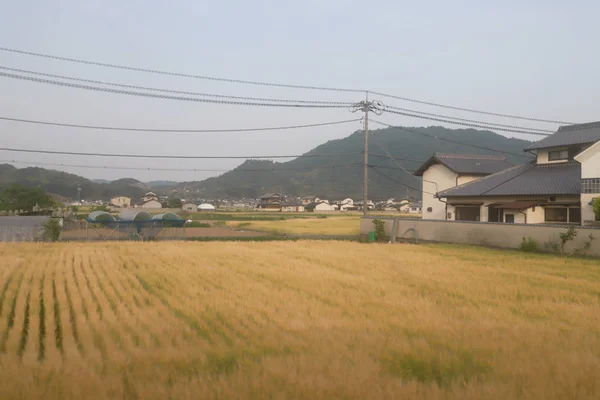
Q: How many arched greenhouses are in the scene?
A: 3